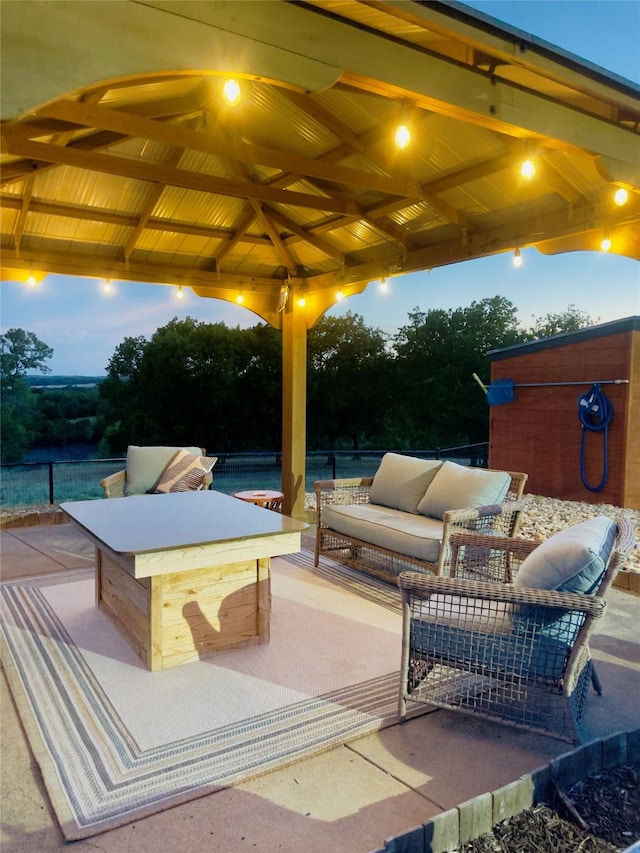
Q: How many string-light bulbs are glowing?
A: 13